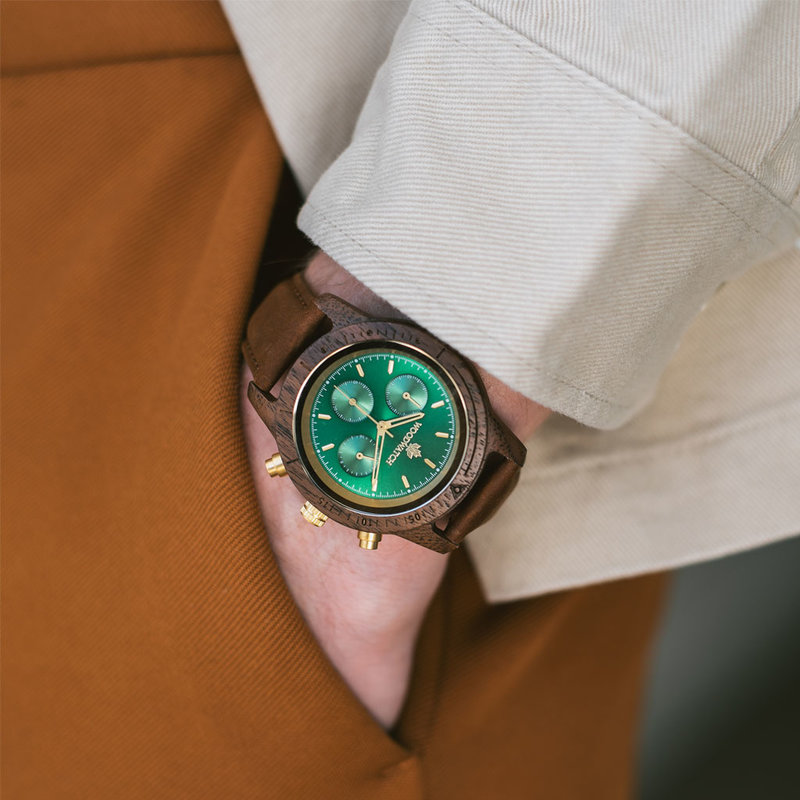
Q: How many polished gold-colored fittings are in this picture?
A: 3